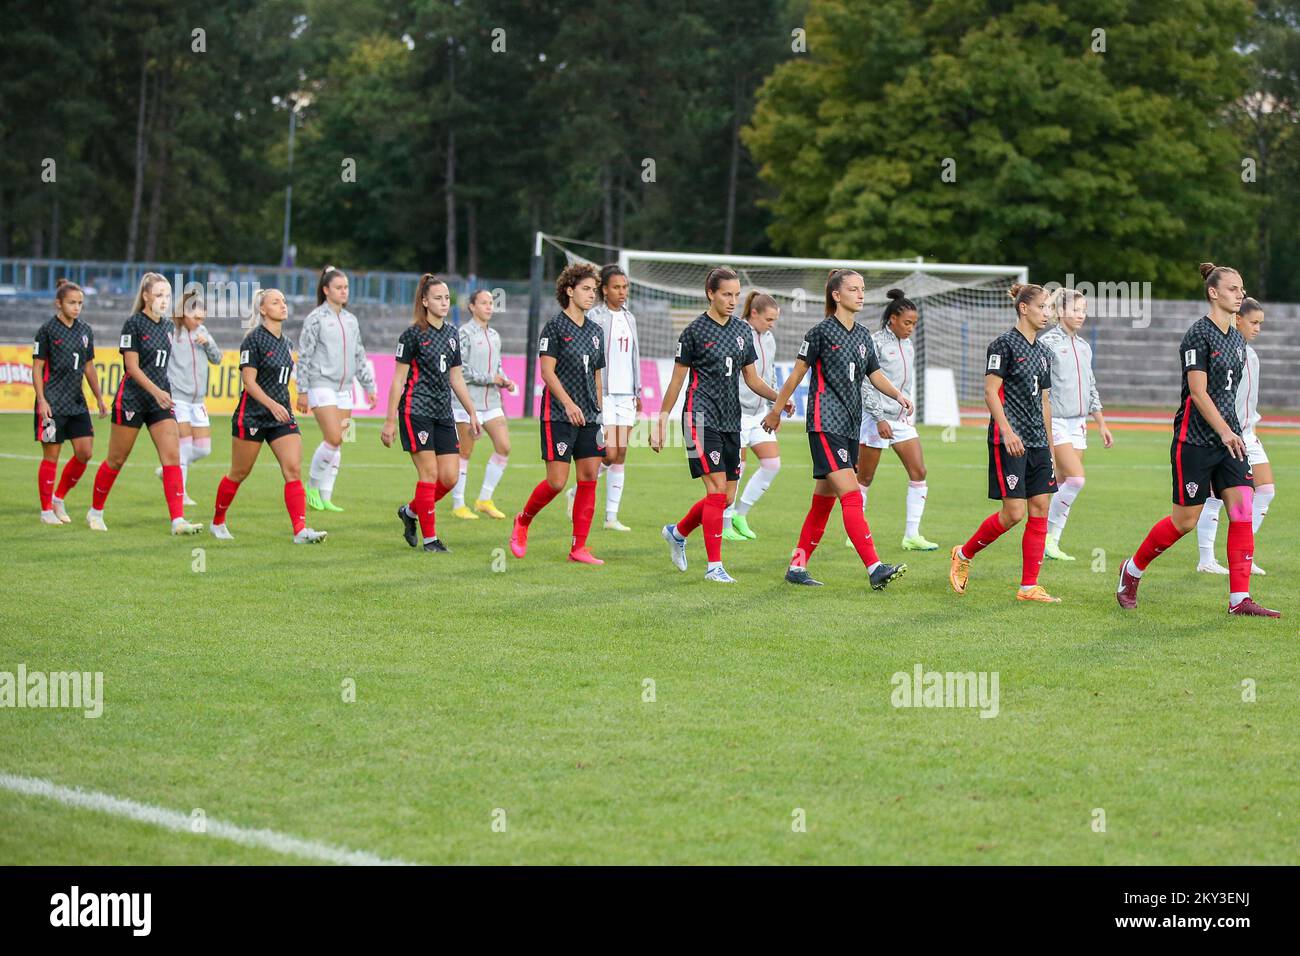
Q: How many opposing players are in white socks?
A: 8